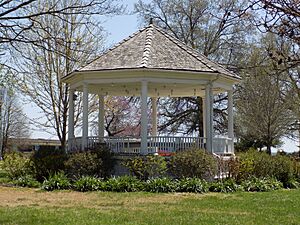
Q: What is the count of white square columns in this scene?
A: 8